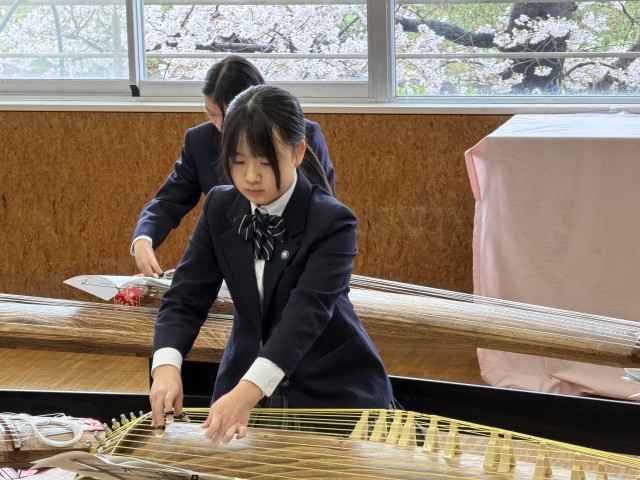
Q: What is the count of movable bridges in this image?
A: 11